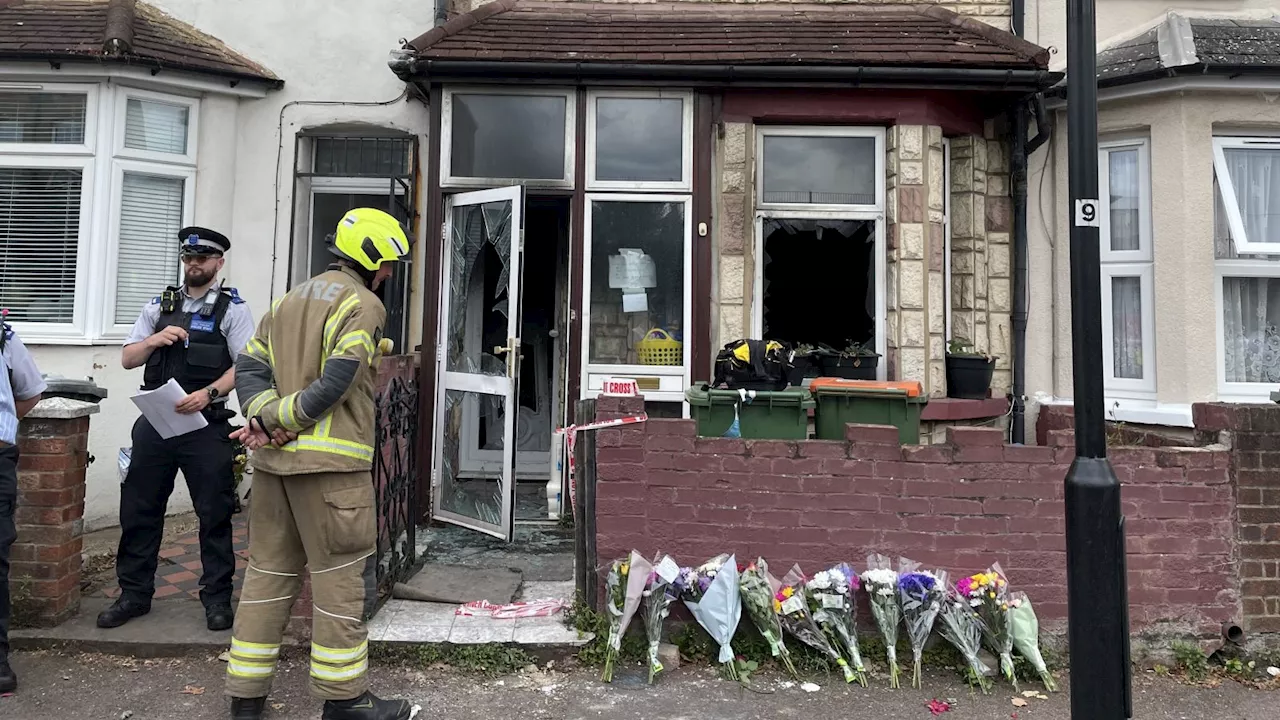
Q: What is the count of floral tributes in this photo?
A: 11